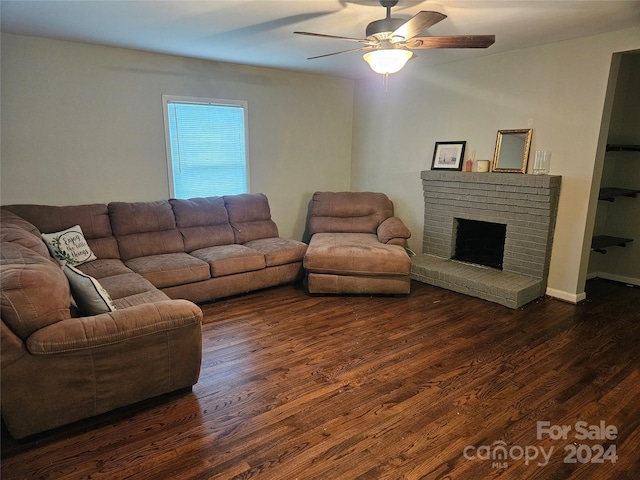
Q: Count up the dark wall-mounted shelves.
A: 3